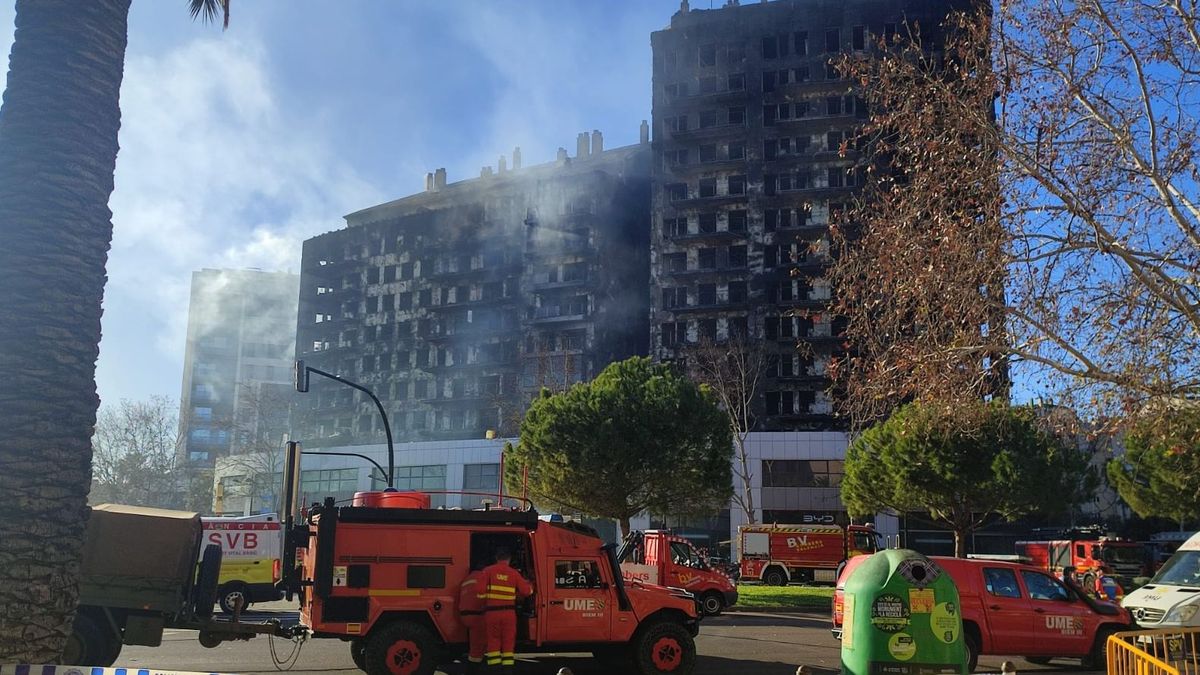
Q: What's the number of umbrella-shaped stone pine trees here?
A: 3